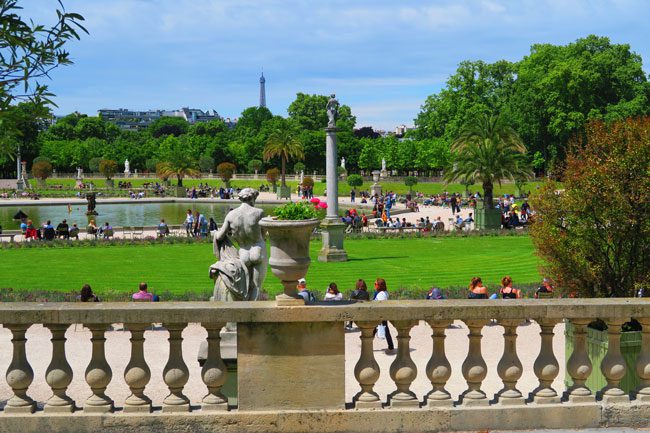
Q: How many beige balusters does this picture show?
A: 15